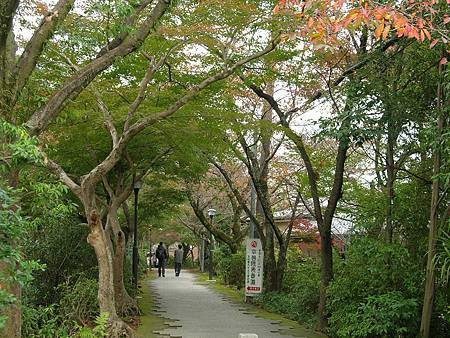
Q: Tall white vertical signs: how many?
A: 1